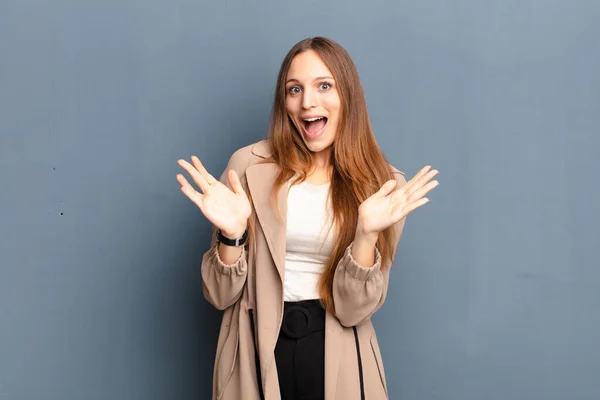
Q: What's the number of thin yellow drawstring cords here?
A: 0